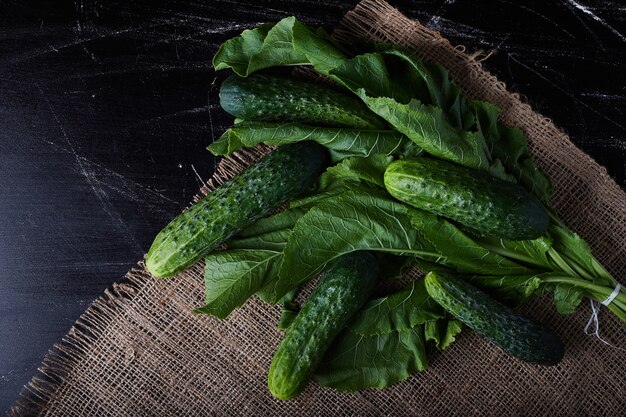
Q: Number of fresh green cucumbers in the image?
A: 5